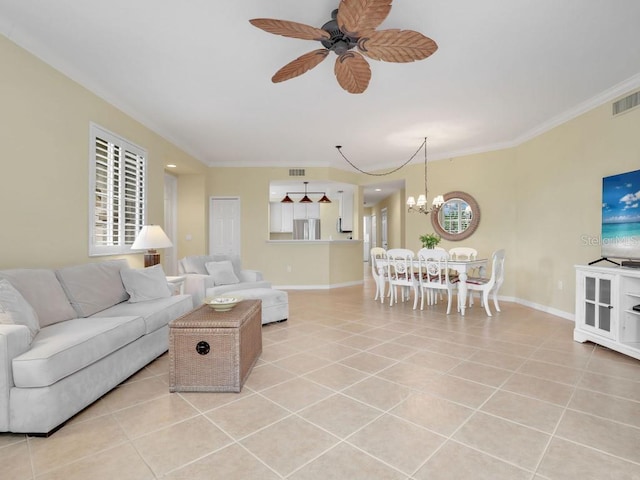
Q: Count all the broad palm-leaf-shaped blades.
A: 5